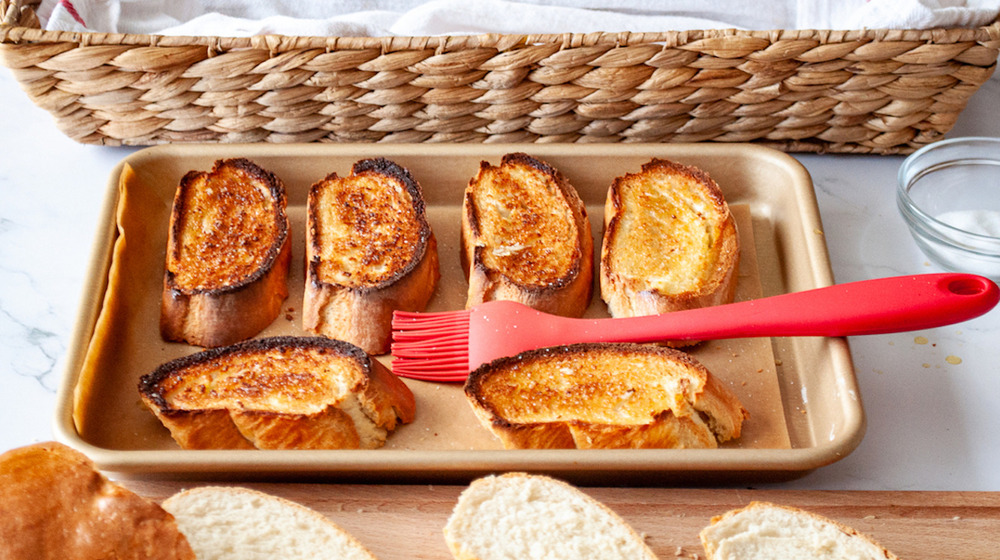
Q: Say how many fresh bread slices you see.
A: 3